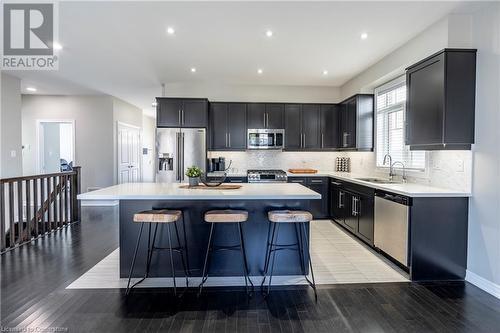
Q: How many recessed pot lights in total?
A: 8